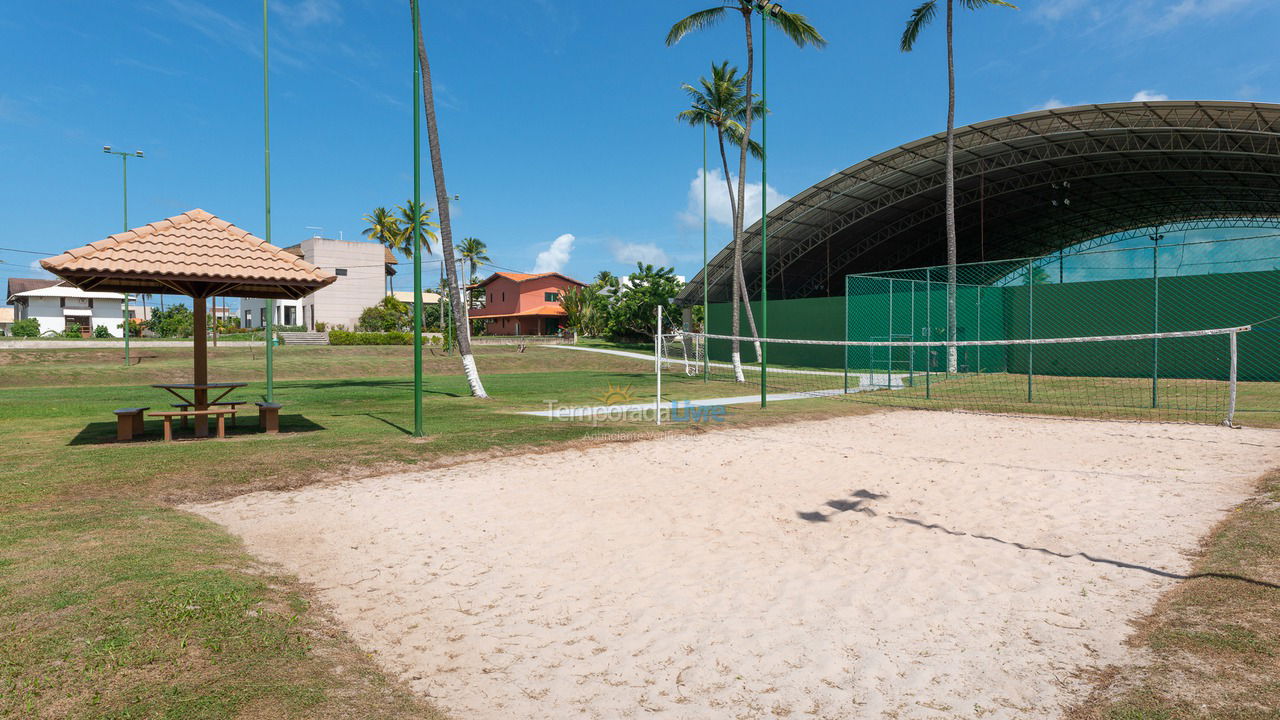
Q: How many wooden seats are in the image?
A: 4